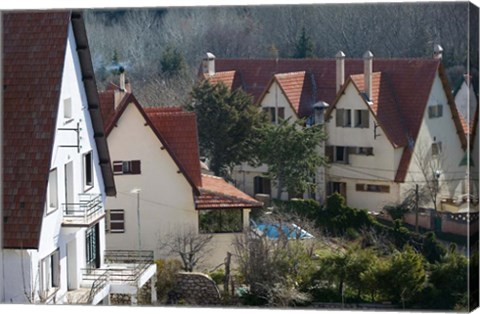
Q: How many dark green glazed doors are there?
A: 1